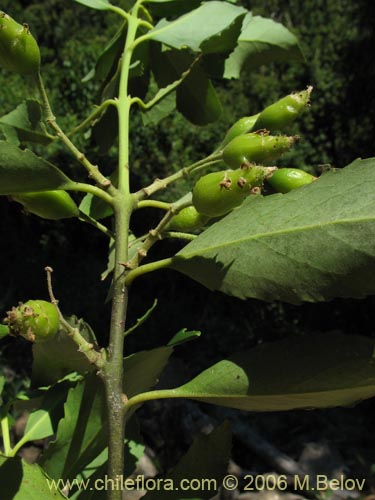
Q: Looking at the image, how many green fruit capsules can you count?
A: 9